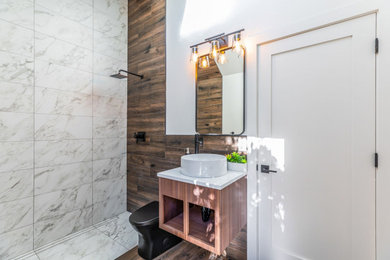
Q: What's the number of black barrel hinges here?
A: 2